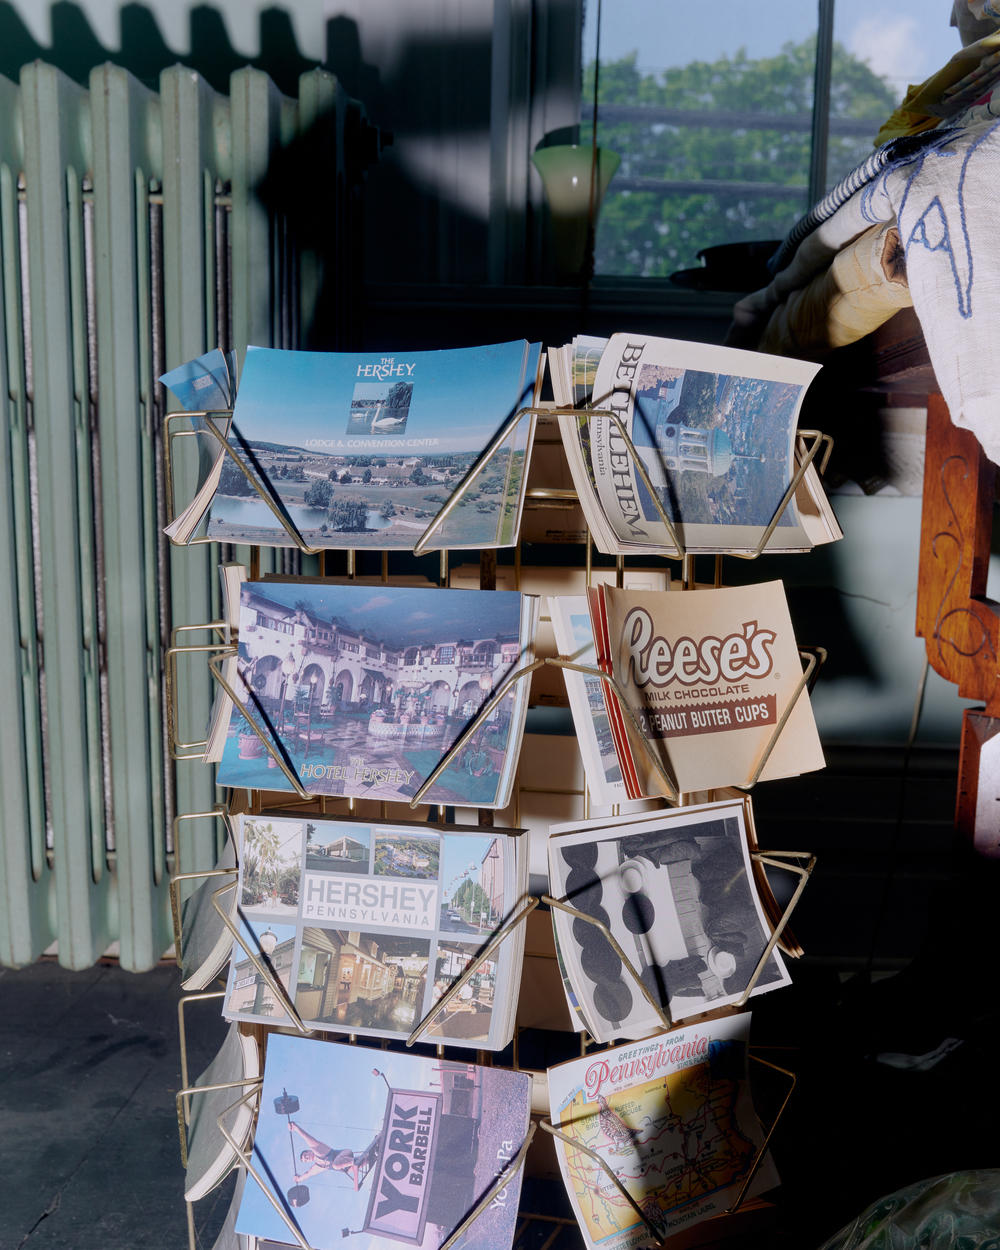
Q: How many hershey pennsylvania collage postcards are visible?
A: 1